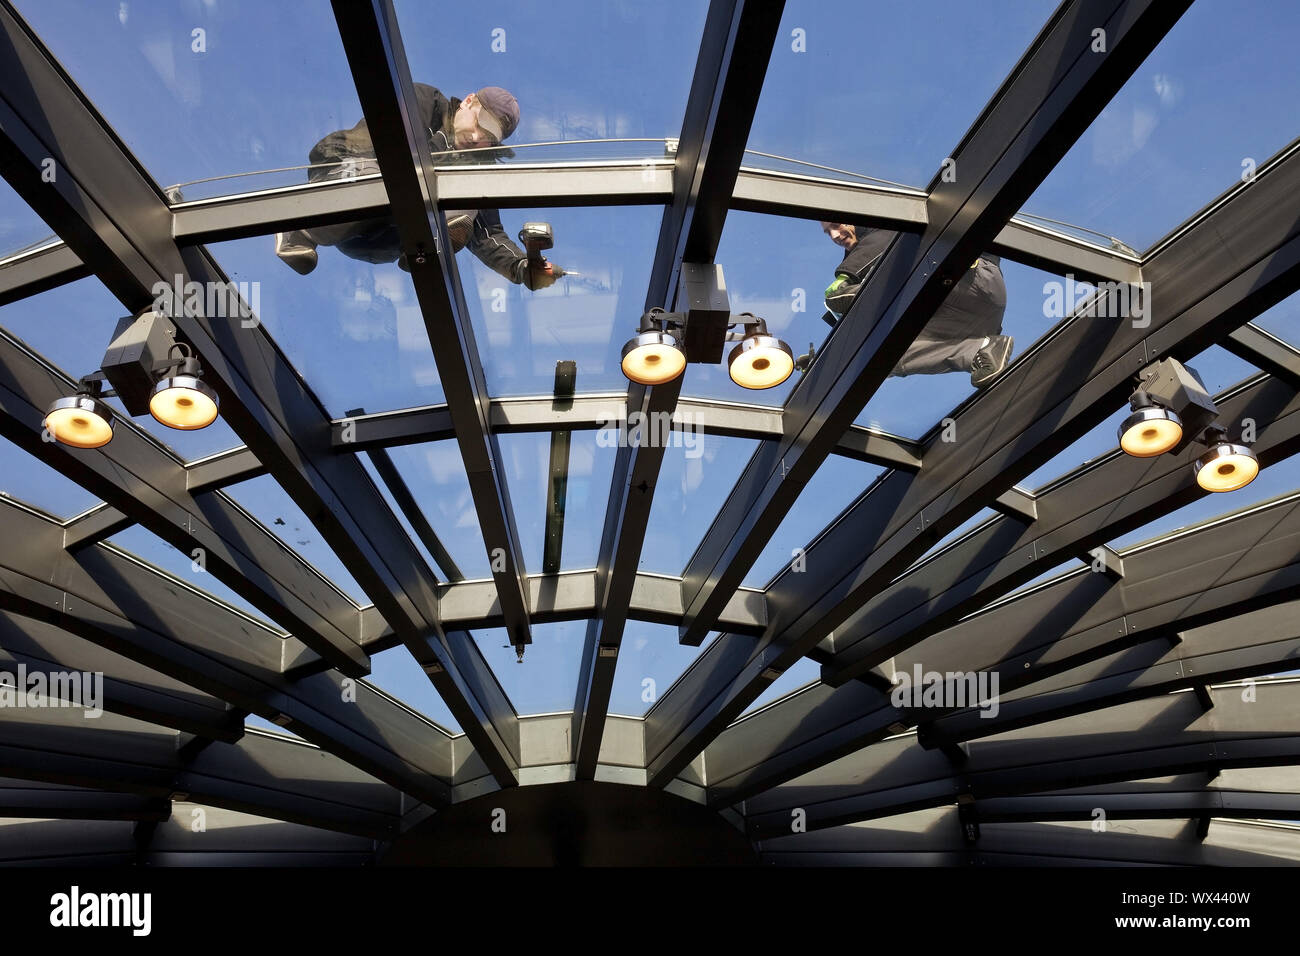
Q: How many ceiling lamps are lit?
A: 6